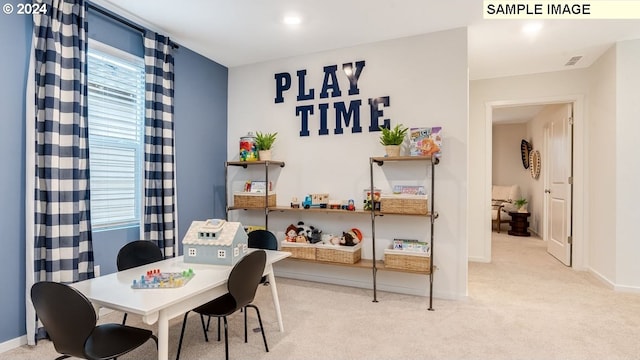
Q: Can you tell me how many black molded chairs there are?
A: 4